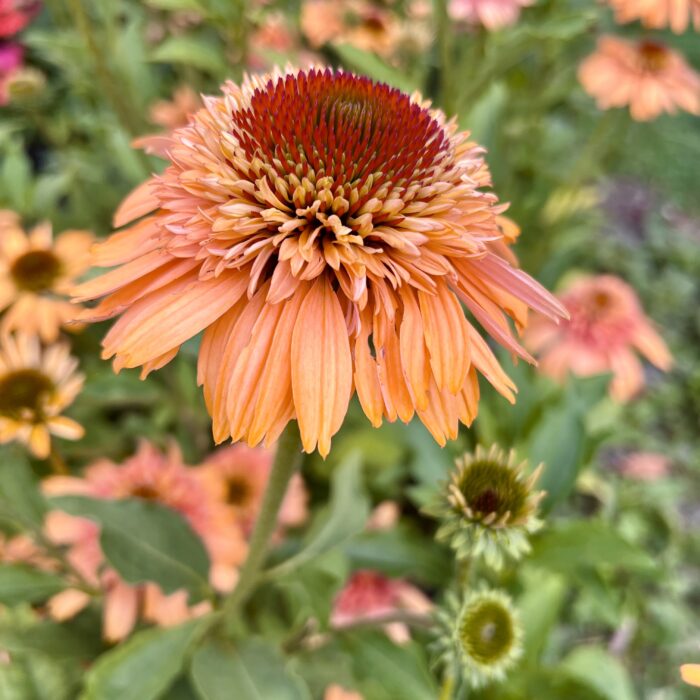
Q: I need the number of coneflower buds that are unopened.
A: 2